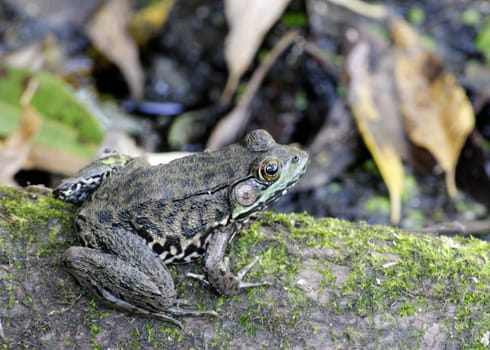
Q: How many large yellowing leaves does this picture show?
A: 2